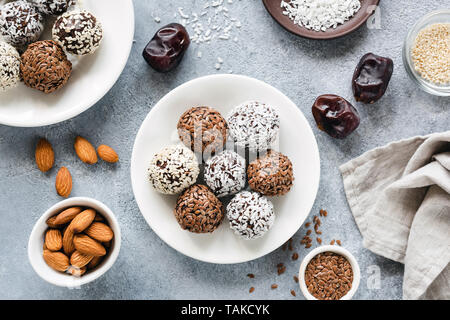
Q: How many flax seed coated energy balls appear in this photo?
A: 4